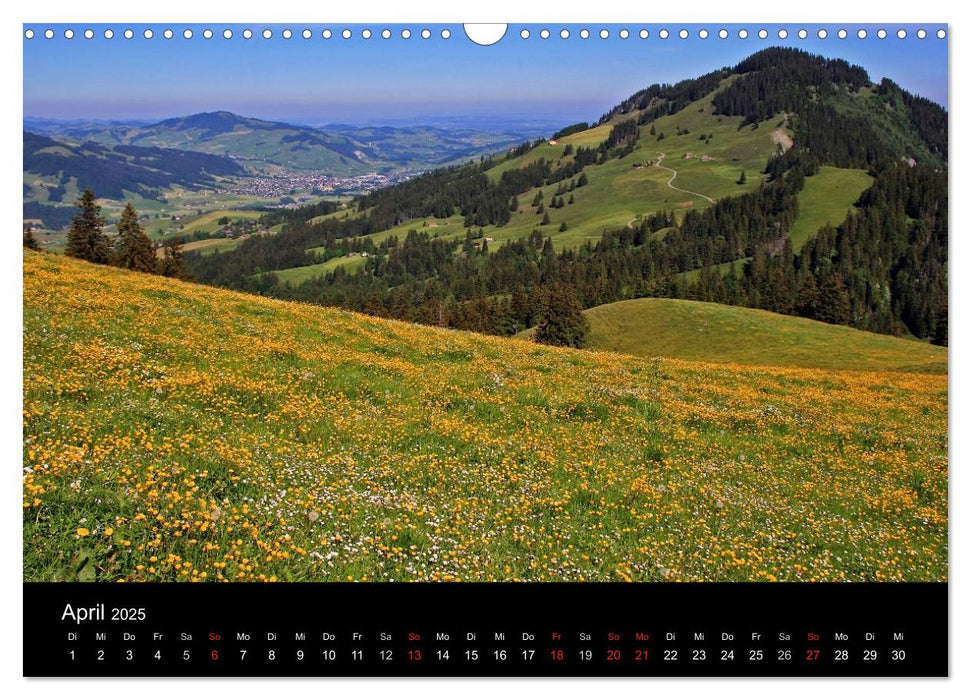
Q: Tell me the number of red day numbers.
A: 6